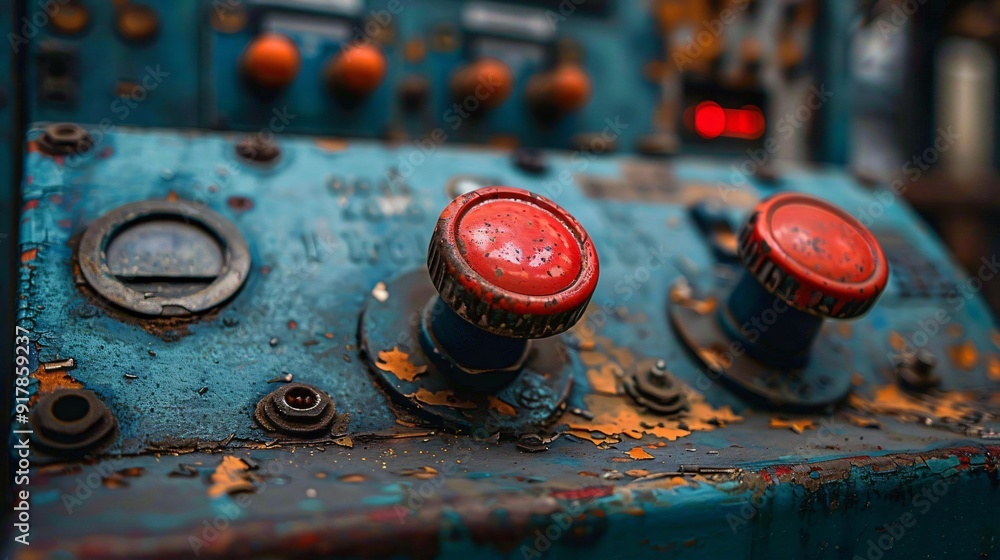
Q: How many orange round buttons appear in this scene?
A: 4